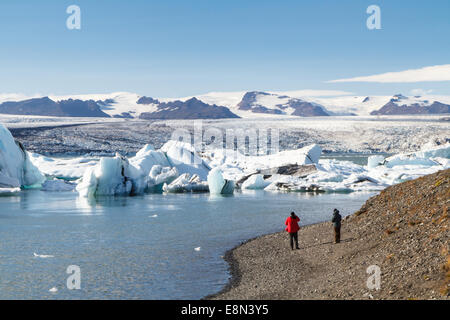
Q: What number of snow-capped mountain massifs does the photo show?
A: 4